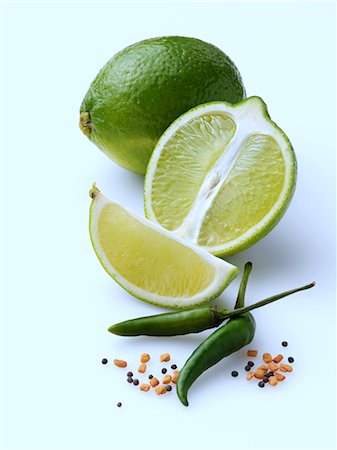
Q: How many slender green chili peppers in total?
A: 2